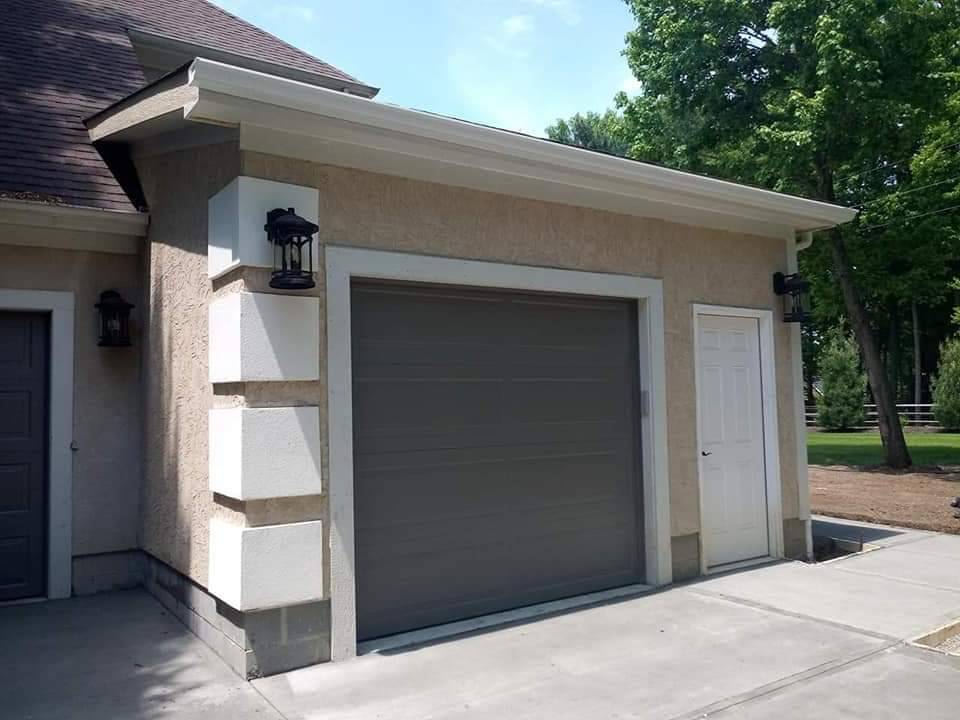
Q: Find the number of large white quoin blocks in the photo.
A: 4